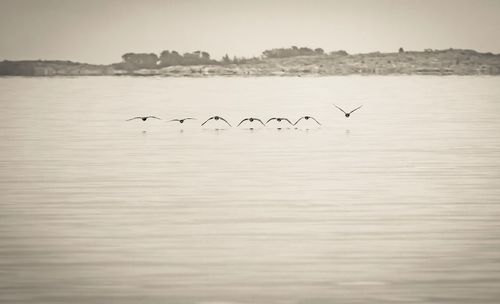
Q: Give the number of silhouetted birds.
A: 7